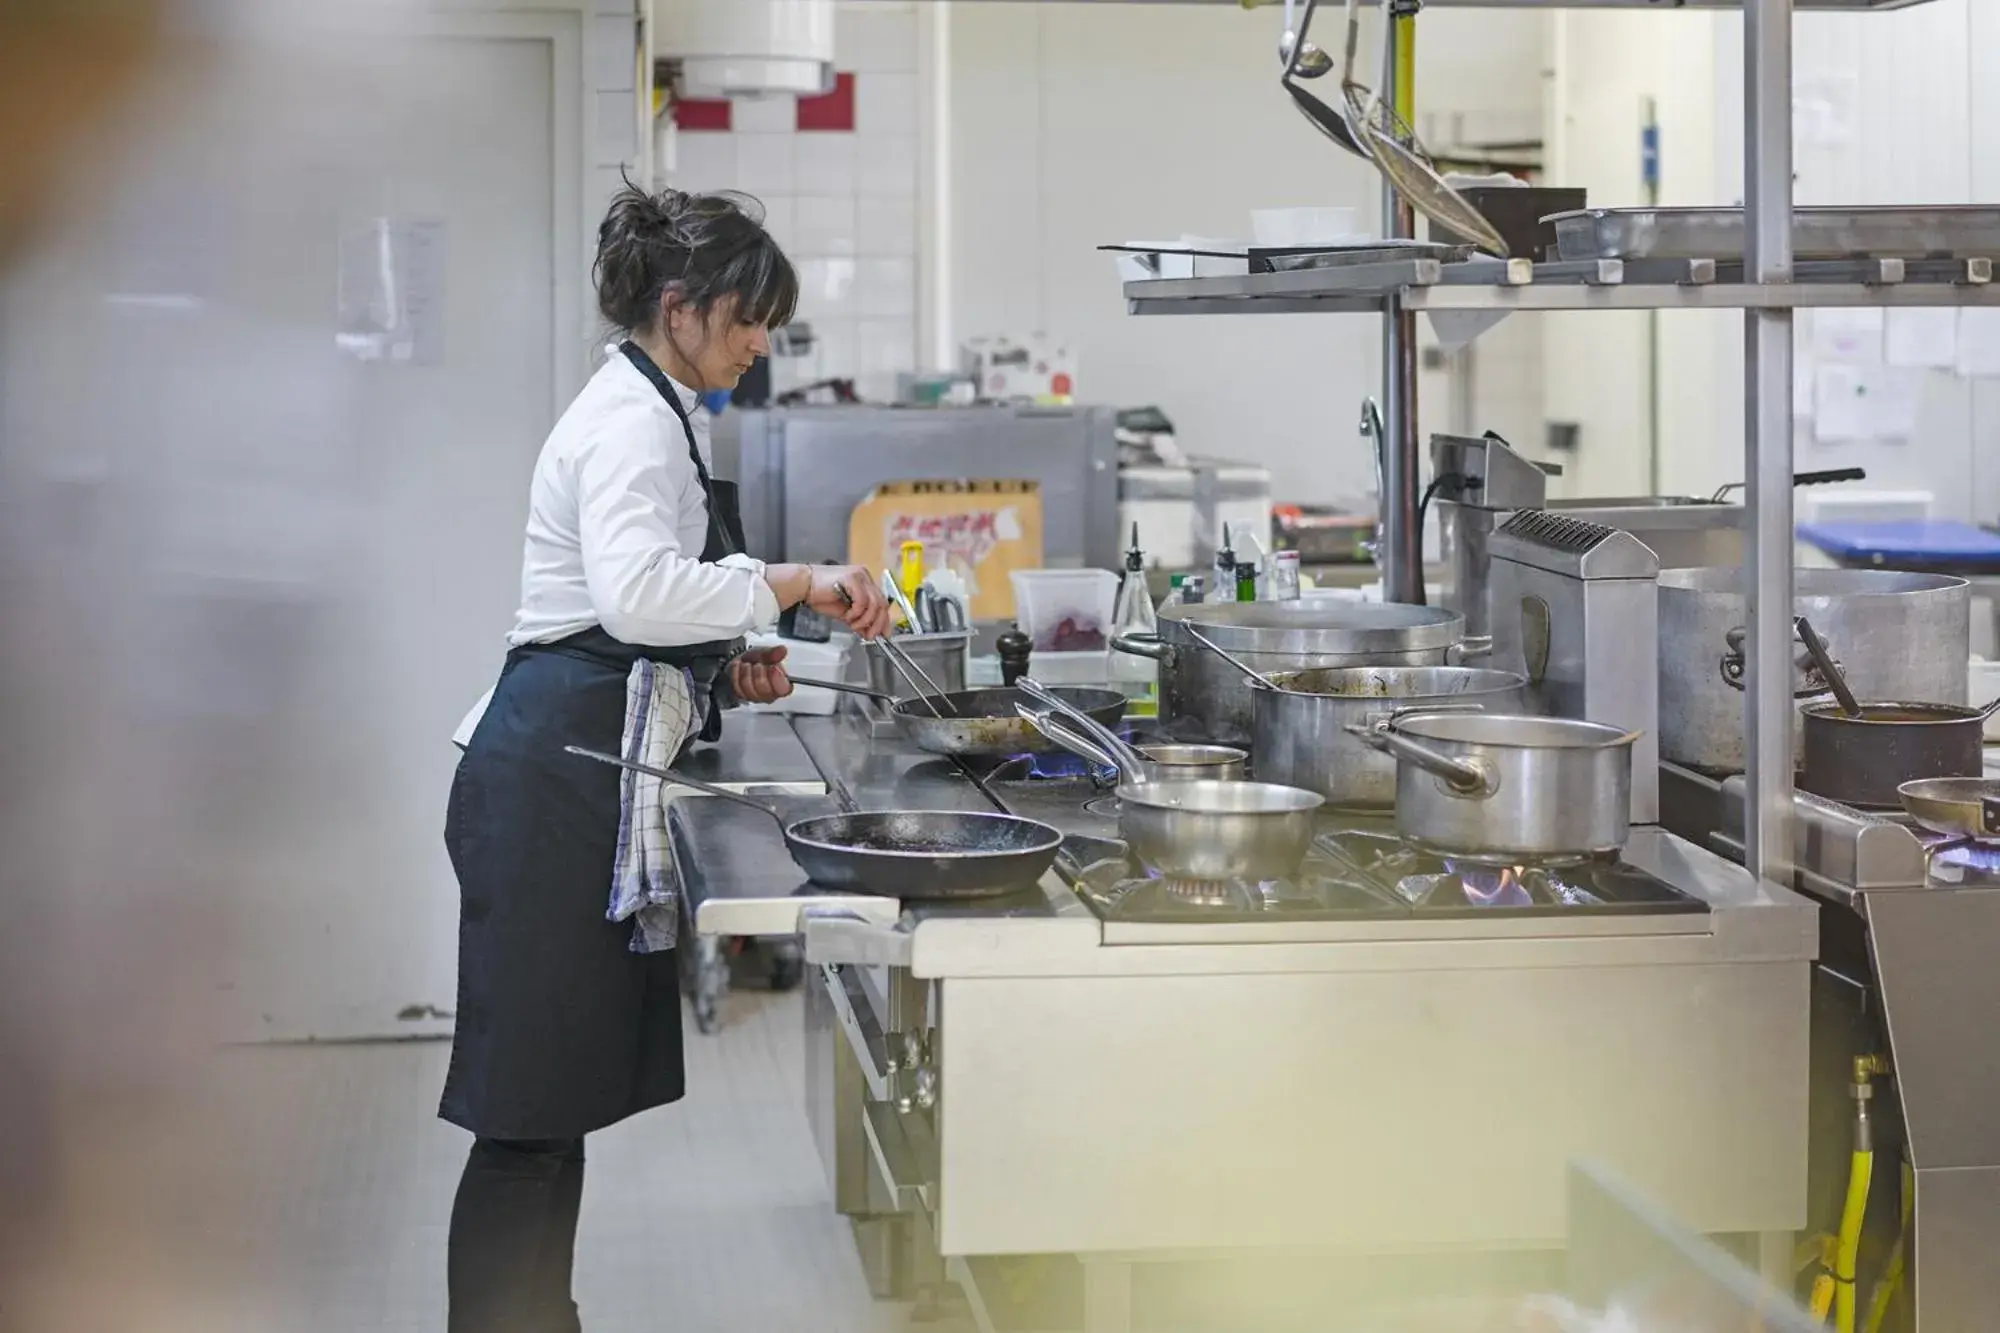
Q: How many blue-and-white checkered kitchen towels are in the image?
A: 1